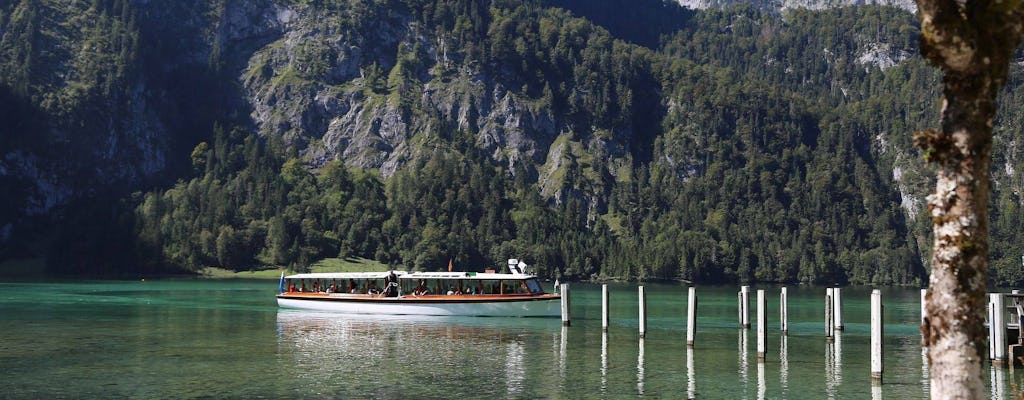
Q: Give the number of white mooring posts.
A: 12